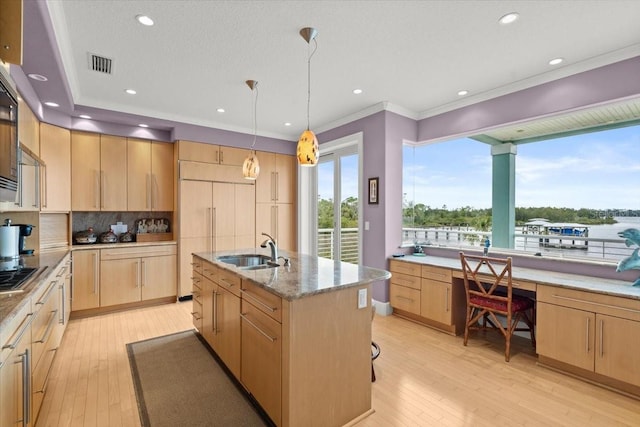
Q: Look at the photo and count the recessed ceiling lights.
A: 12